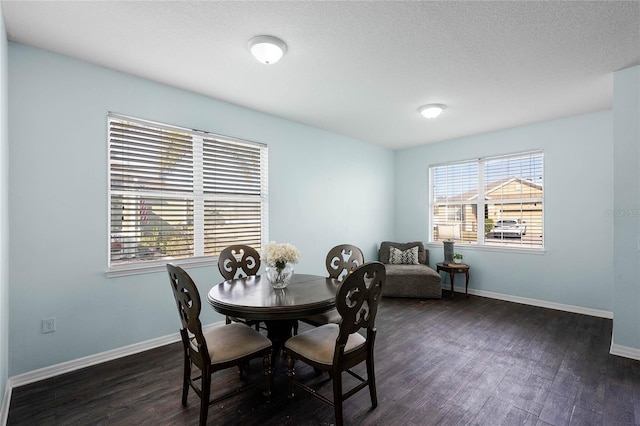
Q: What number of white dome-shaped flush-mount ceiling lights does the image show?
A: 2